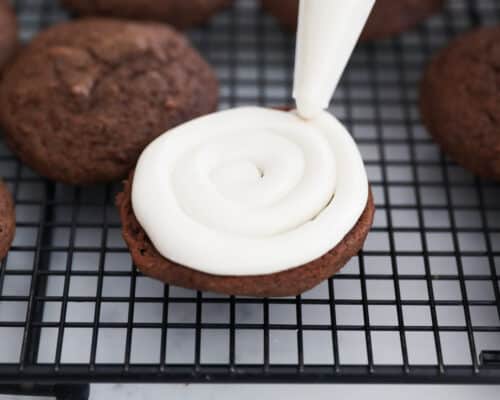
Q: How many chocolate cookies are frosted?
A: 1